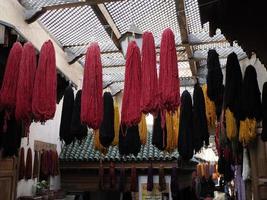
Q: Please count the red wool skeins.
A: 7